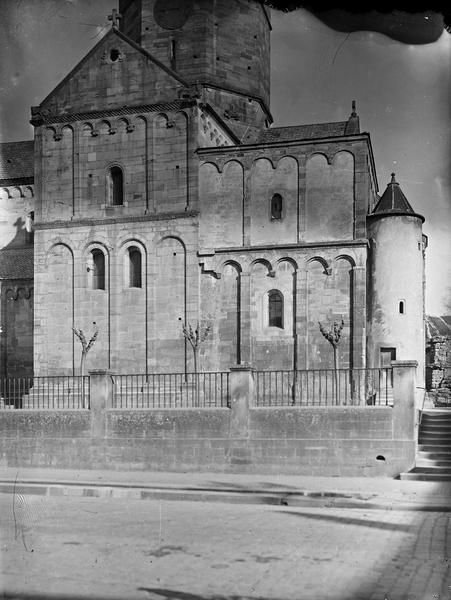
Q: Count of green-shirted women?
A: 0